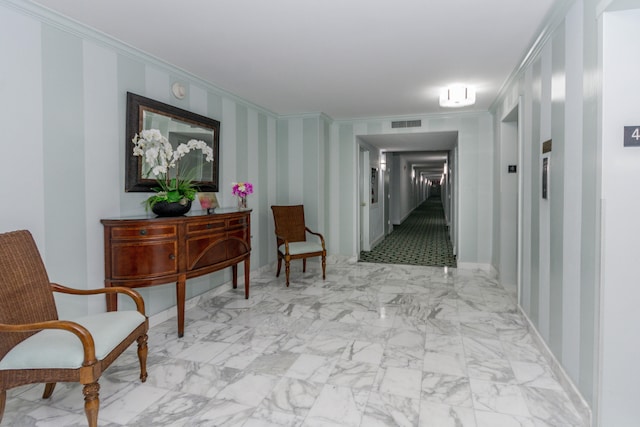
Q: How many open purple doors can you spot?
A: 0